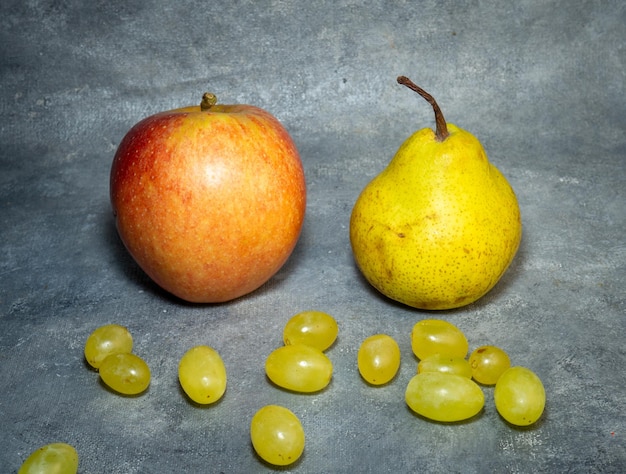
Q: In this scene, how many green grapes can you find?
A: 13